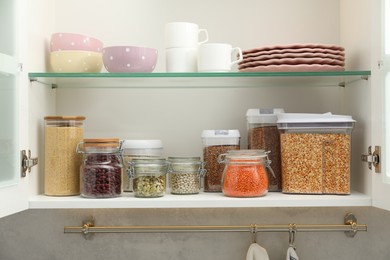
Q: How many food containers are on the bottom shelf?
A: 9